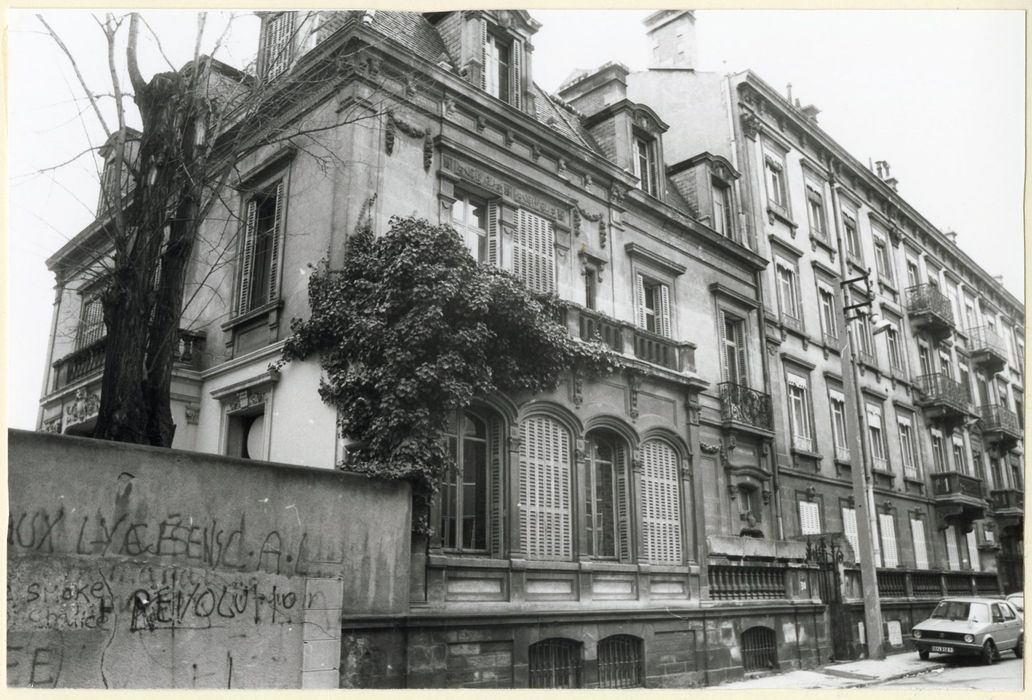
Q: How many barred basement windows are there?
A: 3